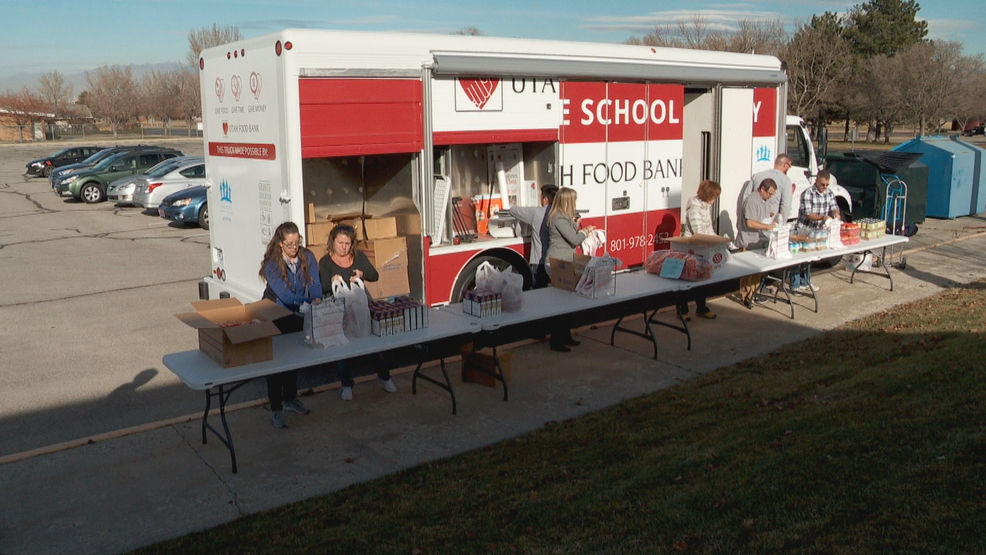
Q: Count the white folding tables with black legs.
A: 4